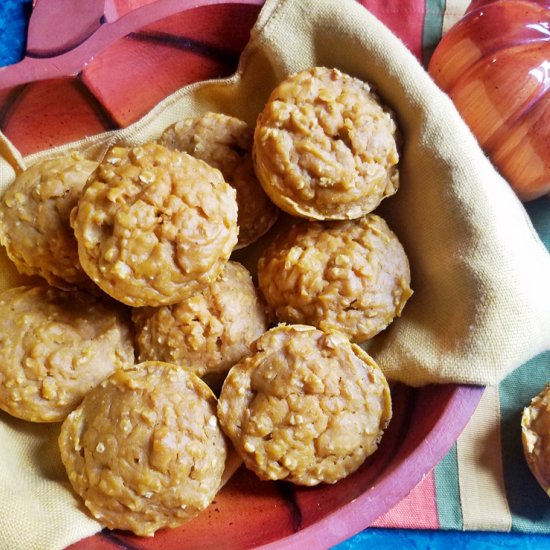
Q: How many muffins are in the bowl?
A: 9